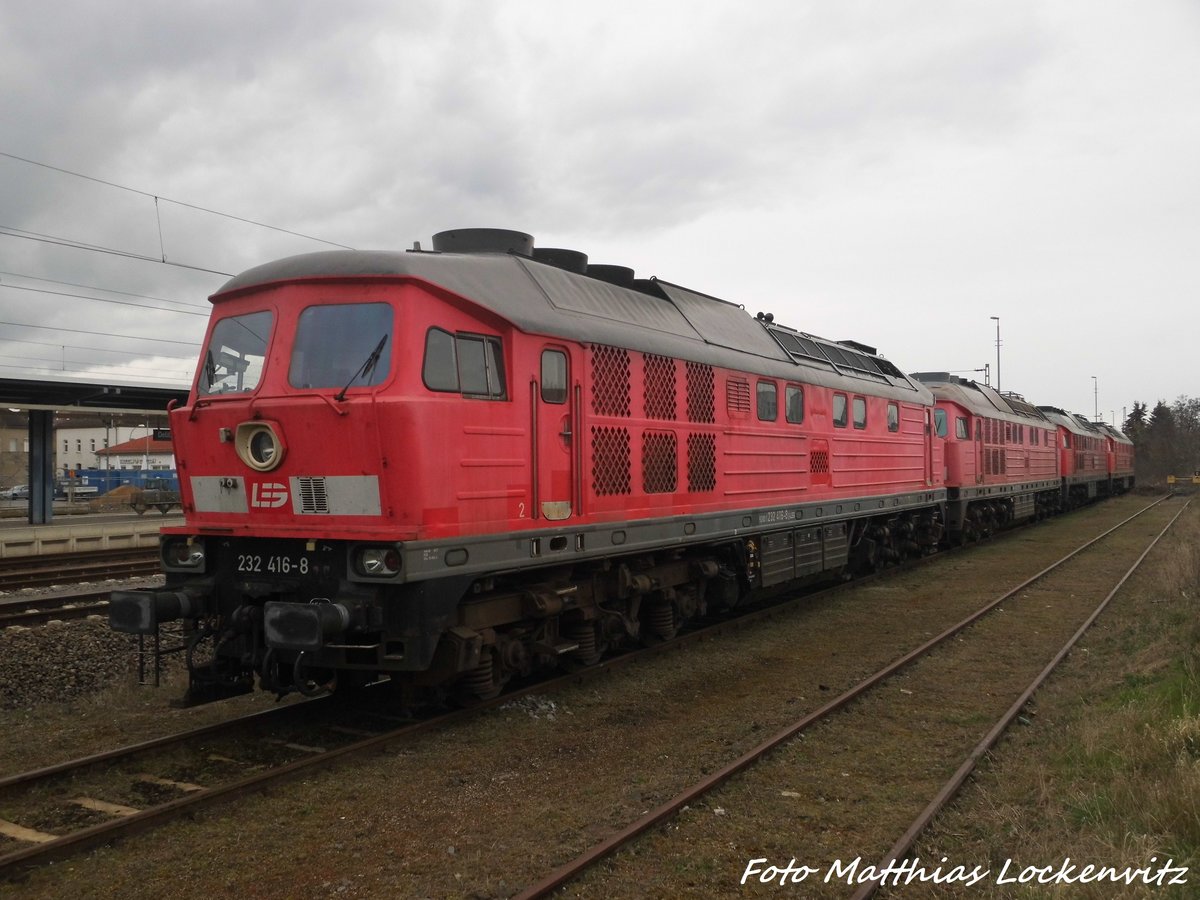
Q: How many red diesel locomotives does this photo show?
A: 4